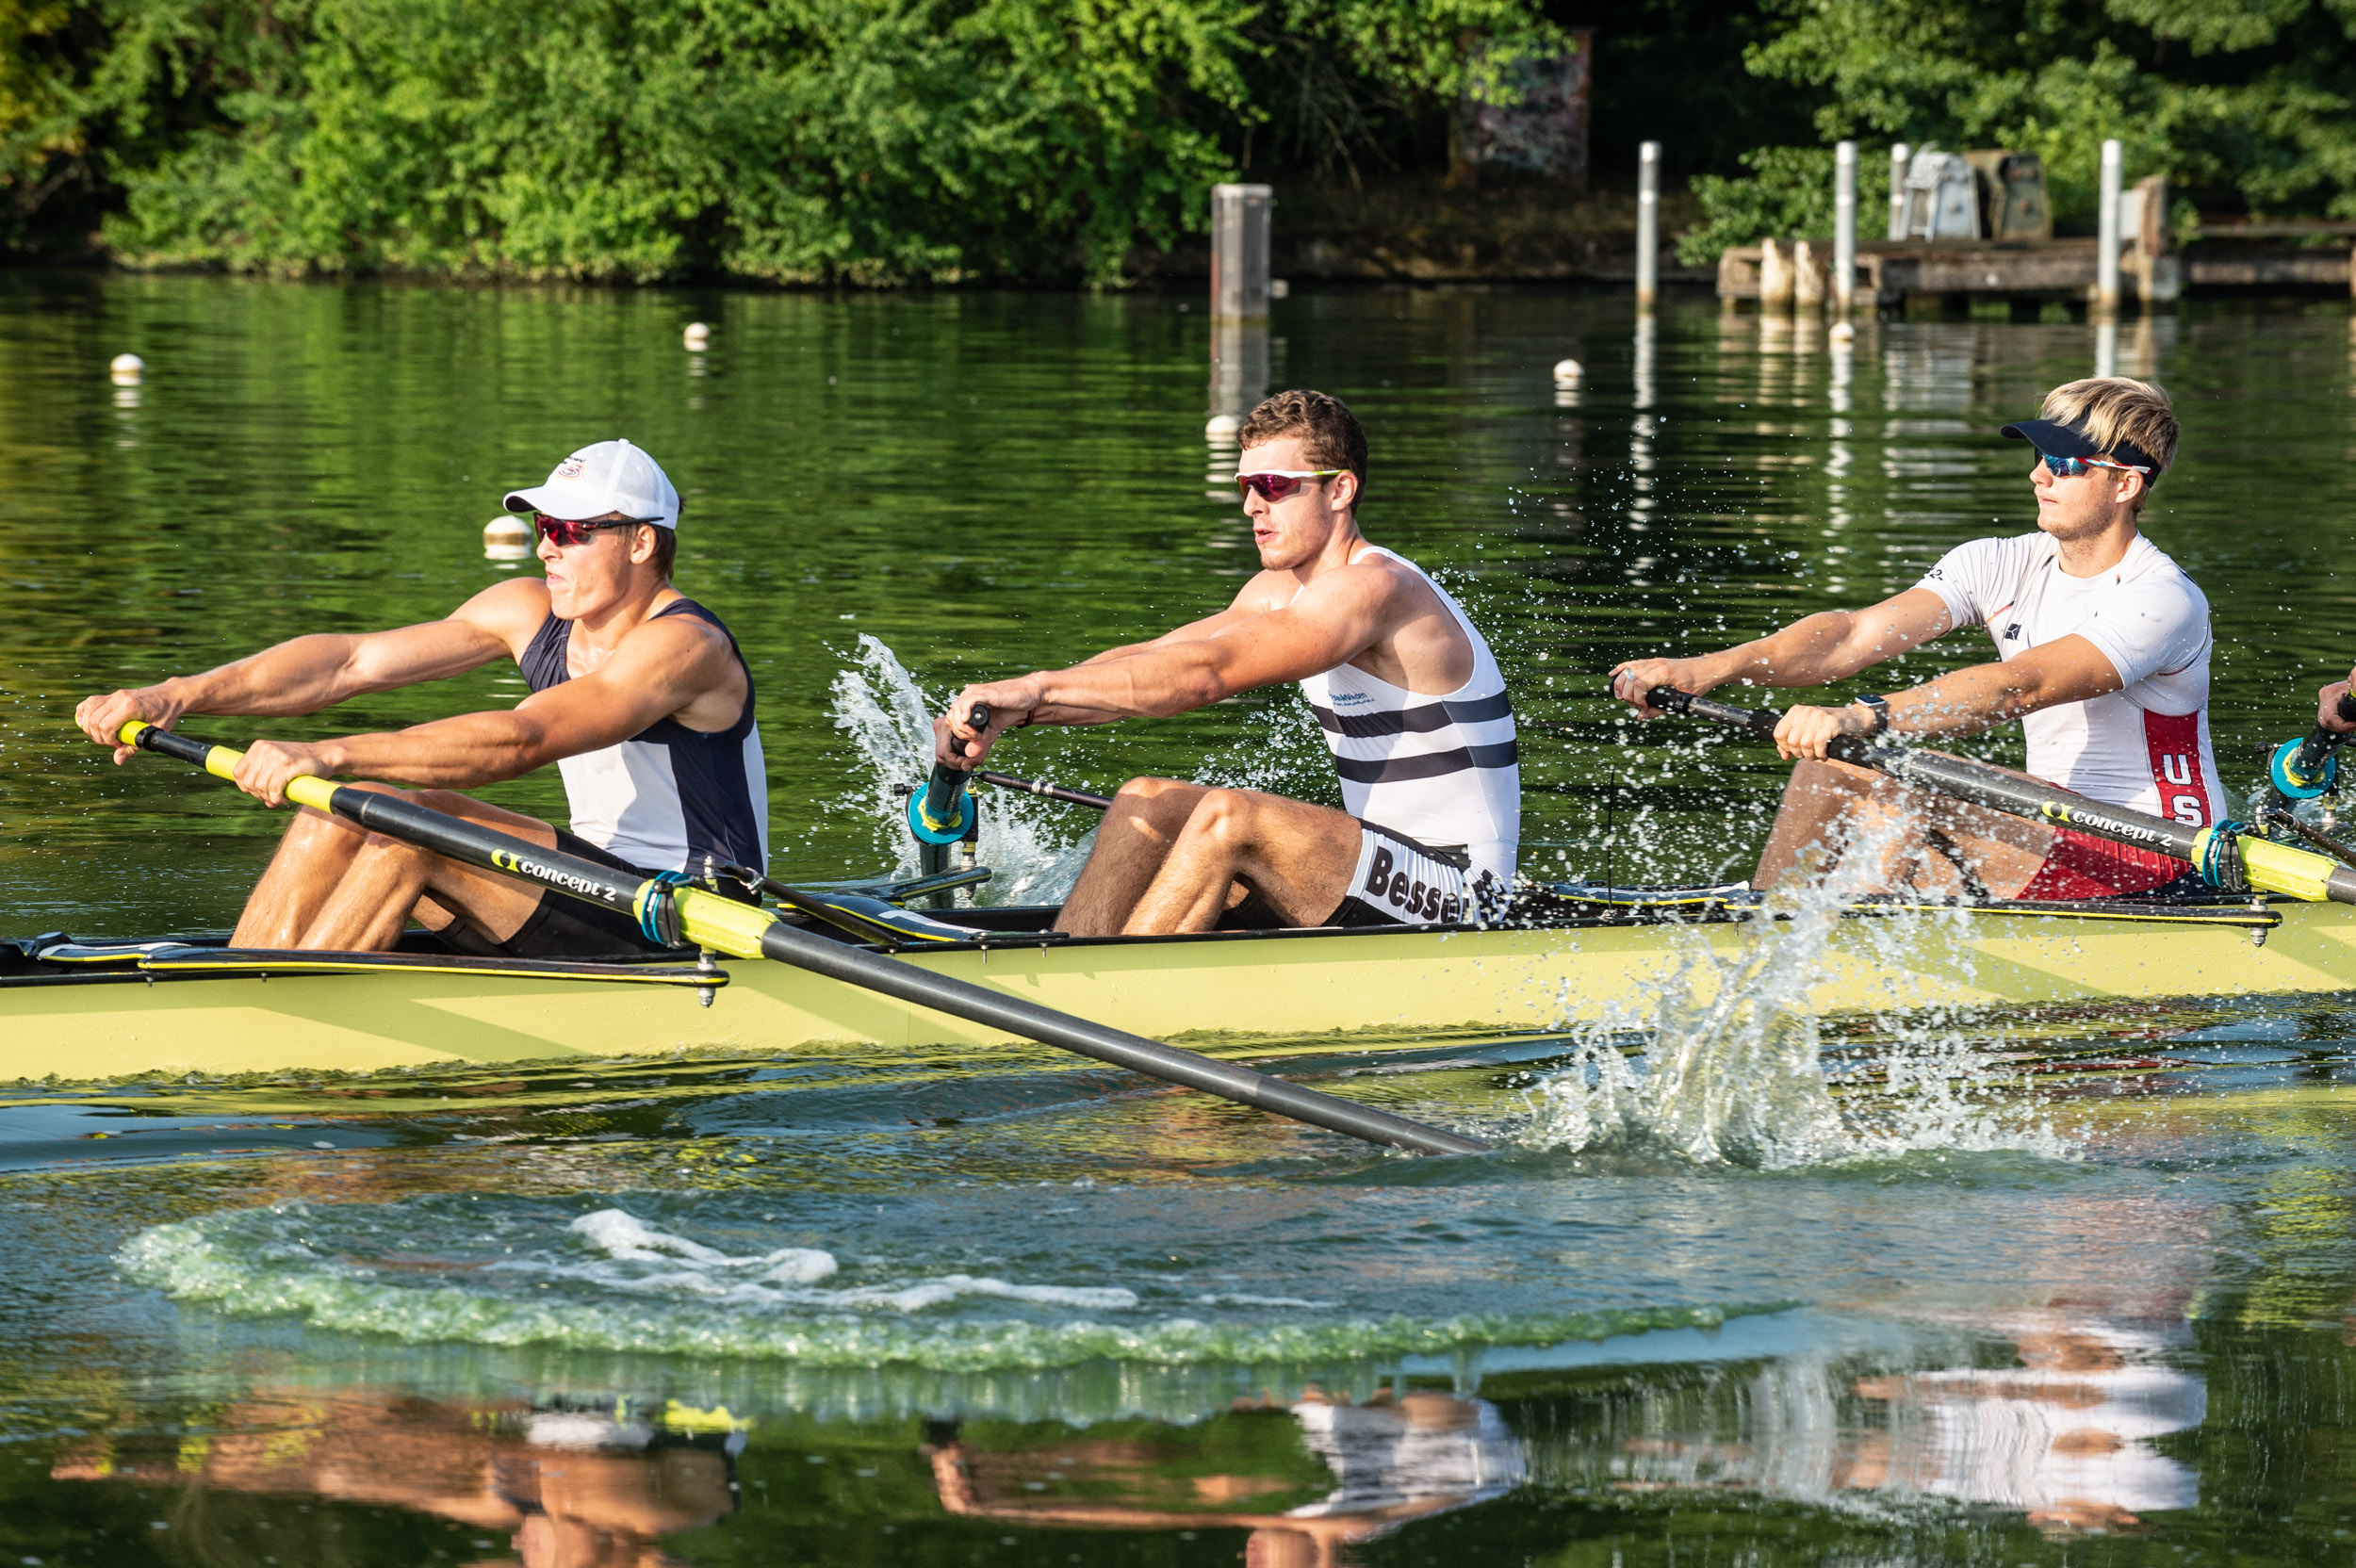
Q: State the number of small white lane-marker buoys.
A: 6